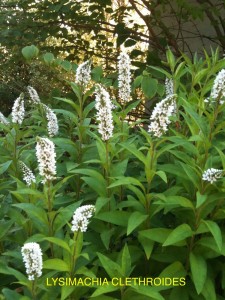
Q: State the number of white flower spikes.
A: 15